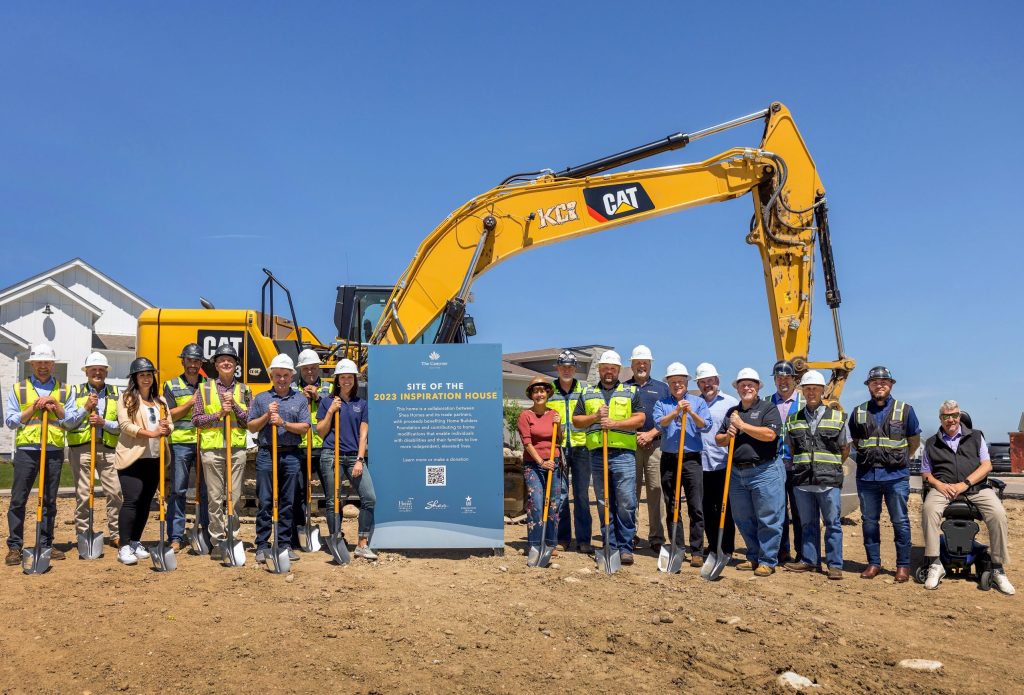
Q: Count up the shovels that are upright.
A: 12